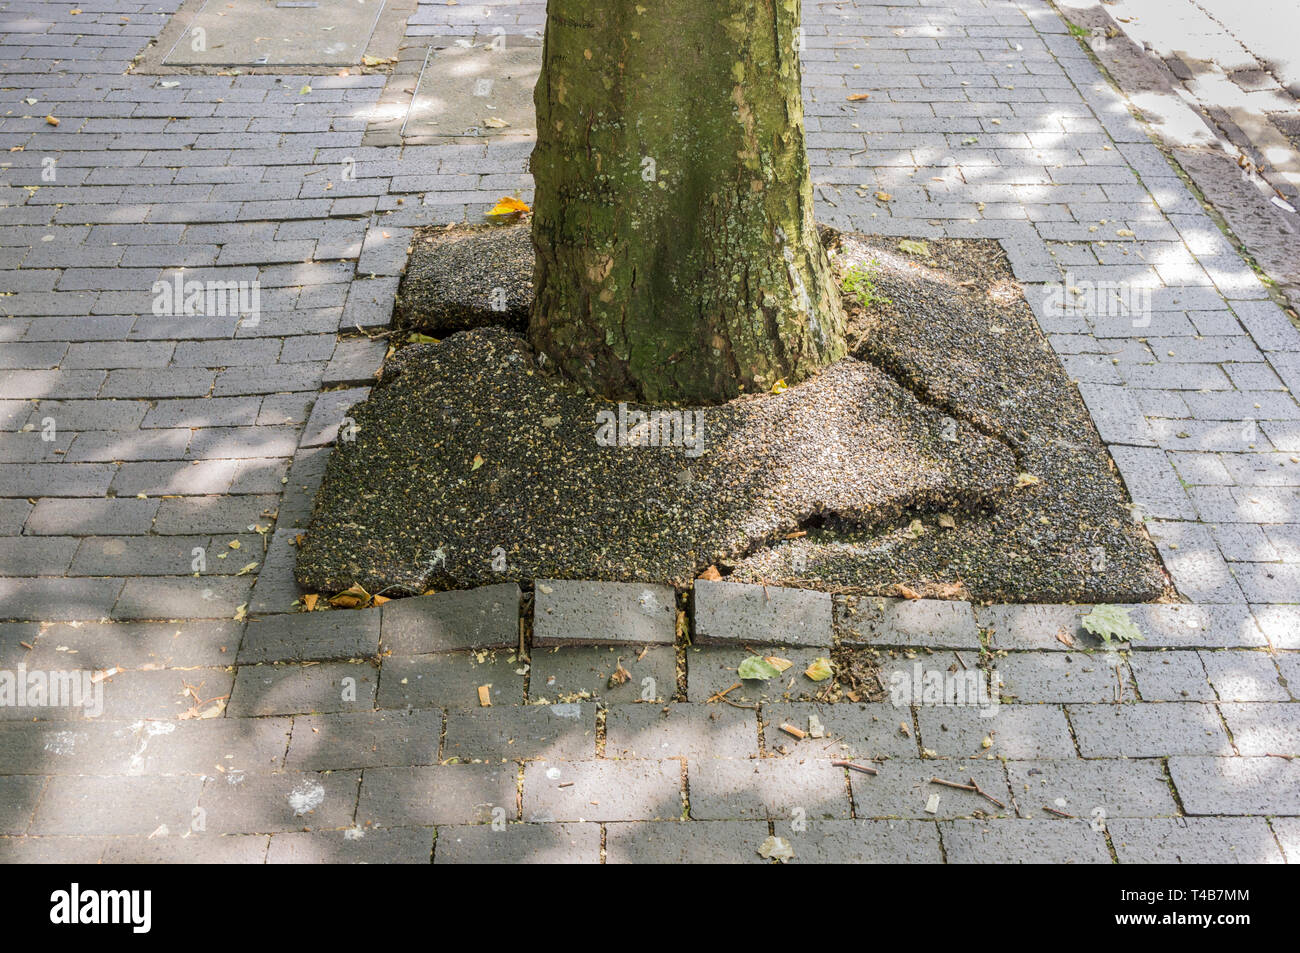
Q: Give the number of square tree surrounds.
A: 1